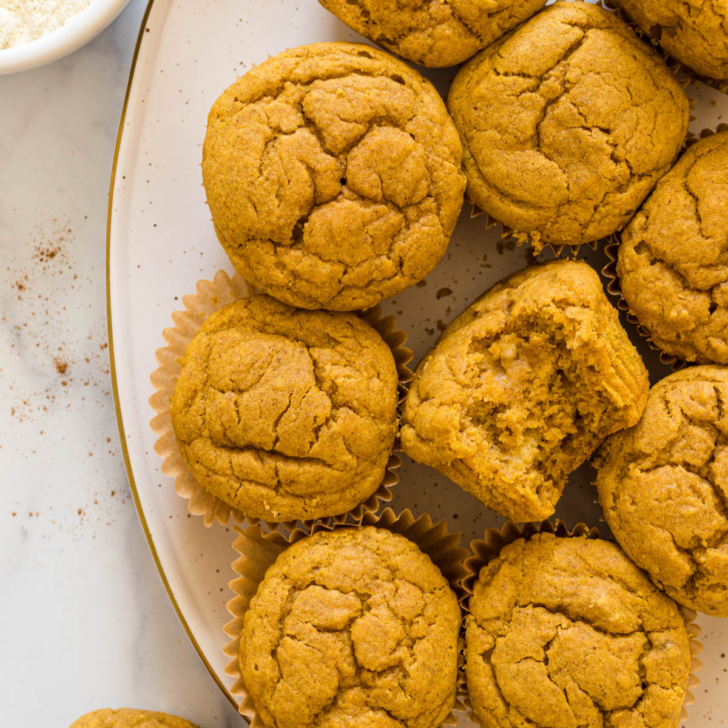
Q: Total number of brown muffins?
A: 11